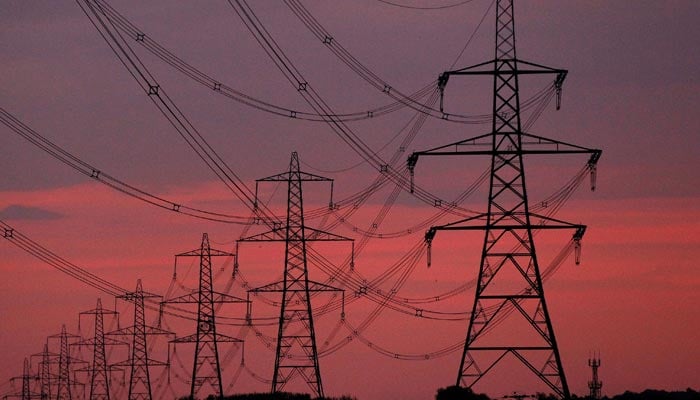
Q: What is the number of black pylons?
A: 8